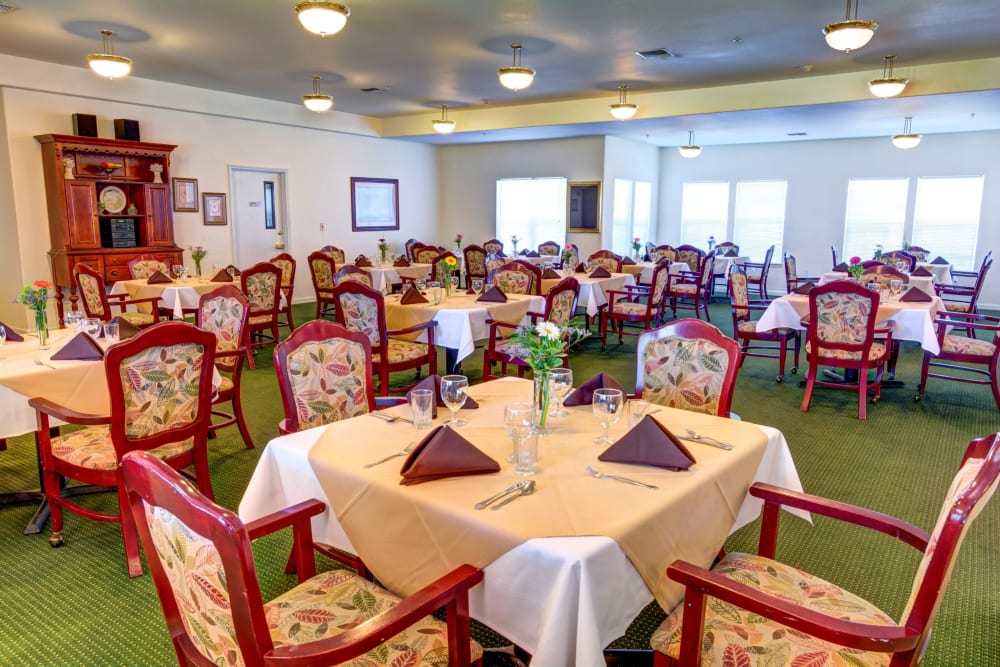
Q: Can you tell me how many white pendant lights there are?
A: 10